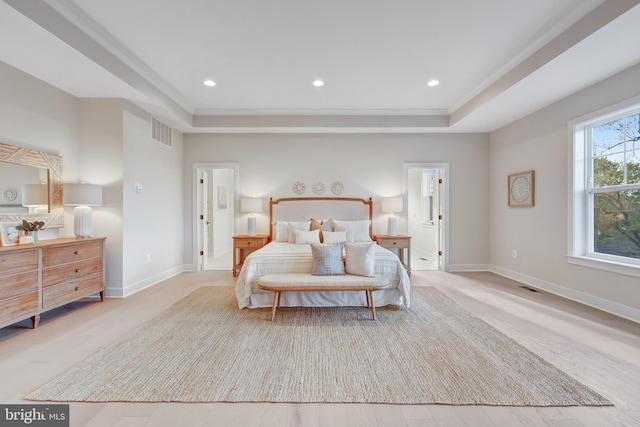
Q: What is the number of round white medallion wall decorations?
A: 3